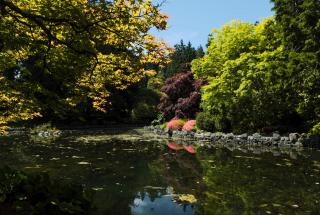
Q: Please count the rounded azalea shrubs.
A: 2